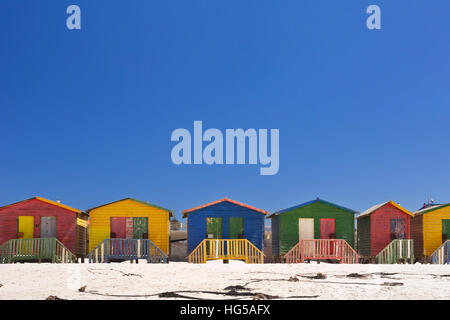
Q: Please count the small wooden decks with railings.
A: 6